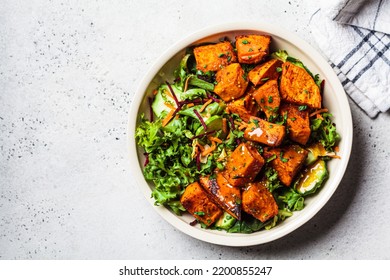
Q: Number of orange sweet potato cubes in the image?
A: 14